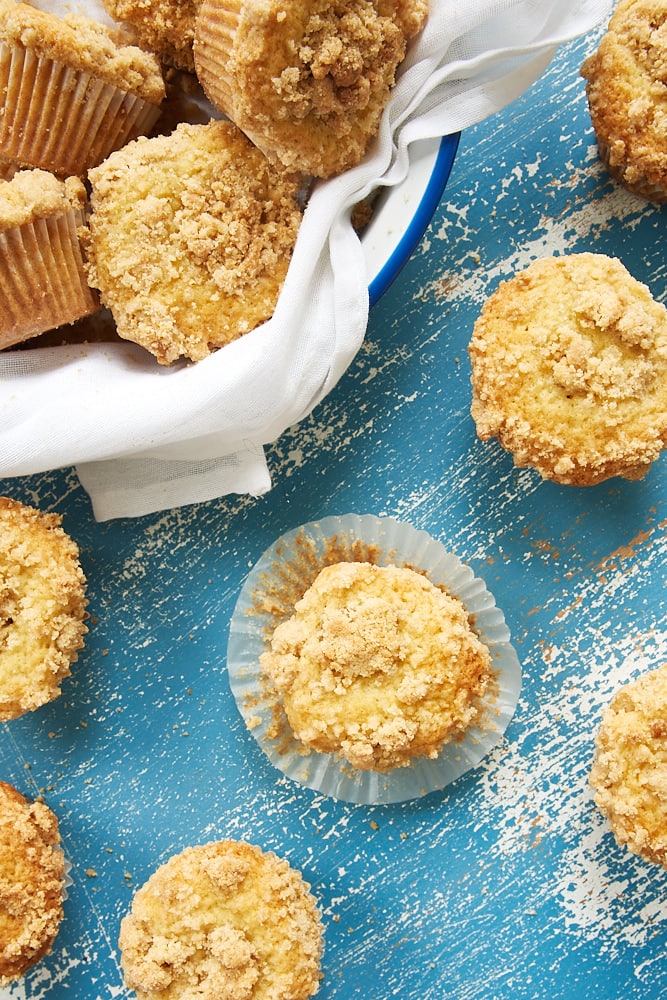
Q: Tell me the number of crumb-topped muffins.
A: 12